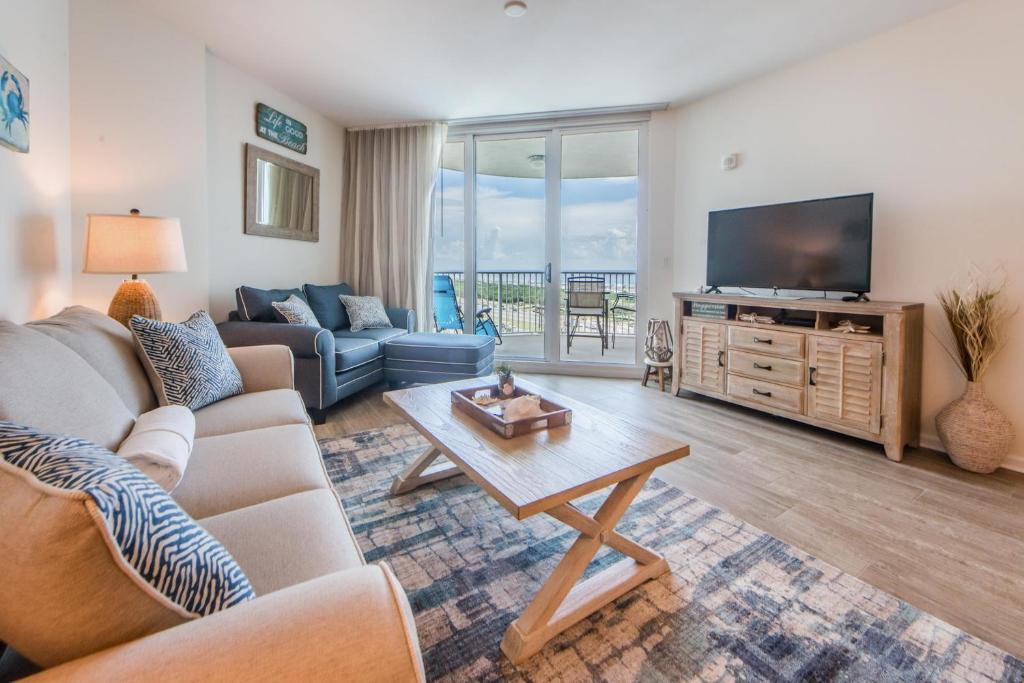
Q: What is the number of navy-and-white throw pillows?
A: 2